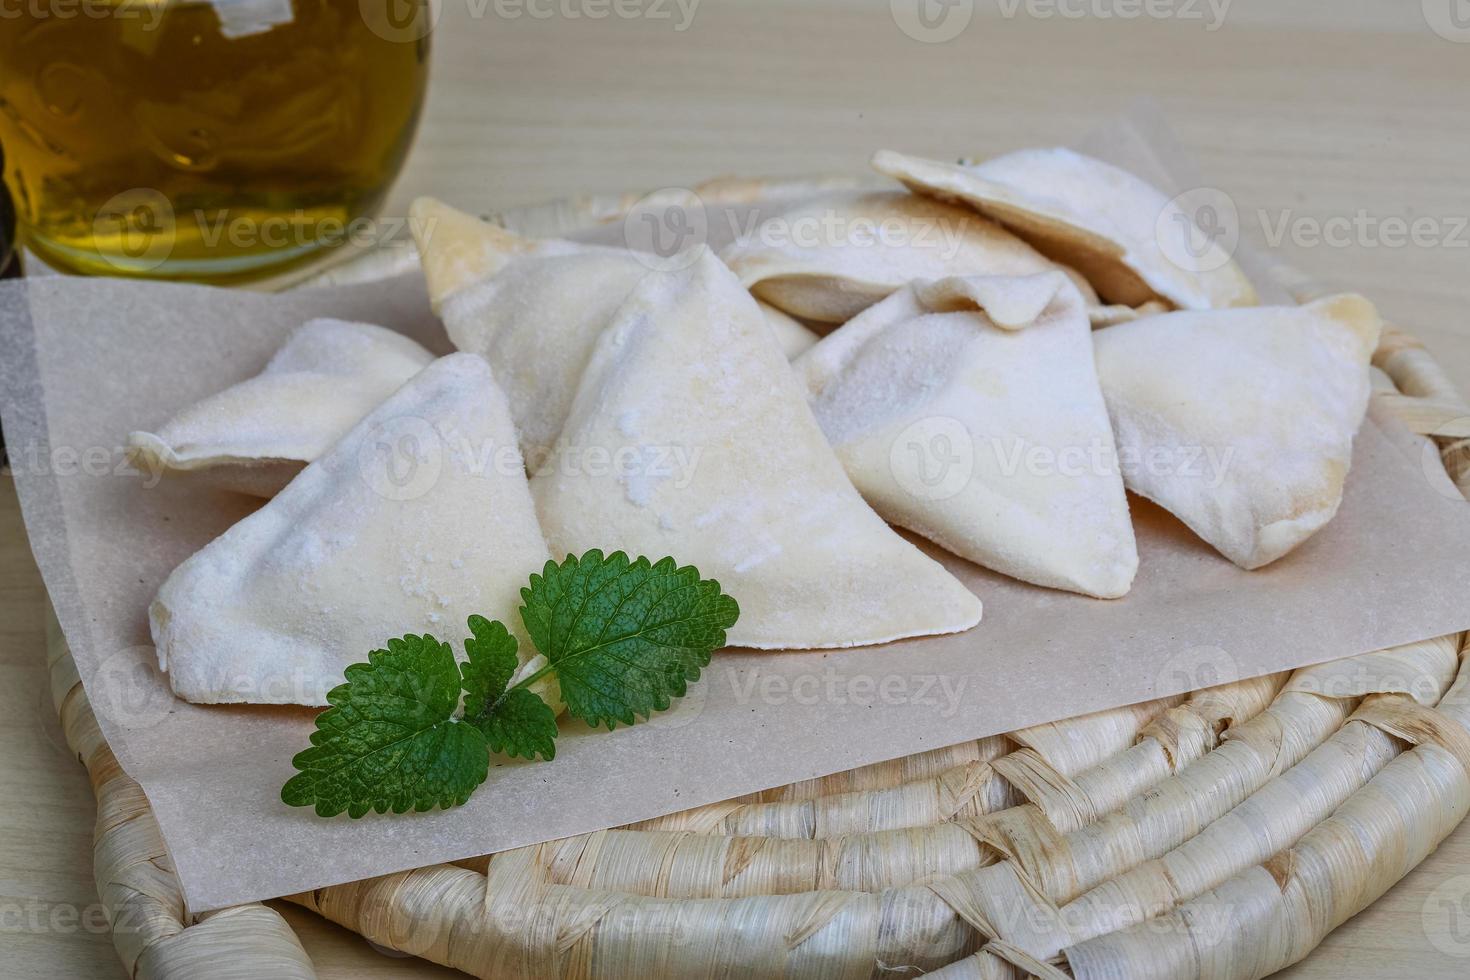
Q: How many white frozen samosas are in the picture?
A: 8